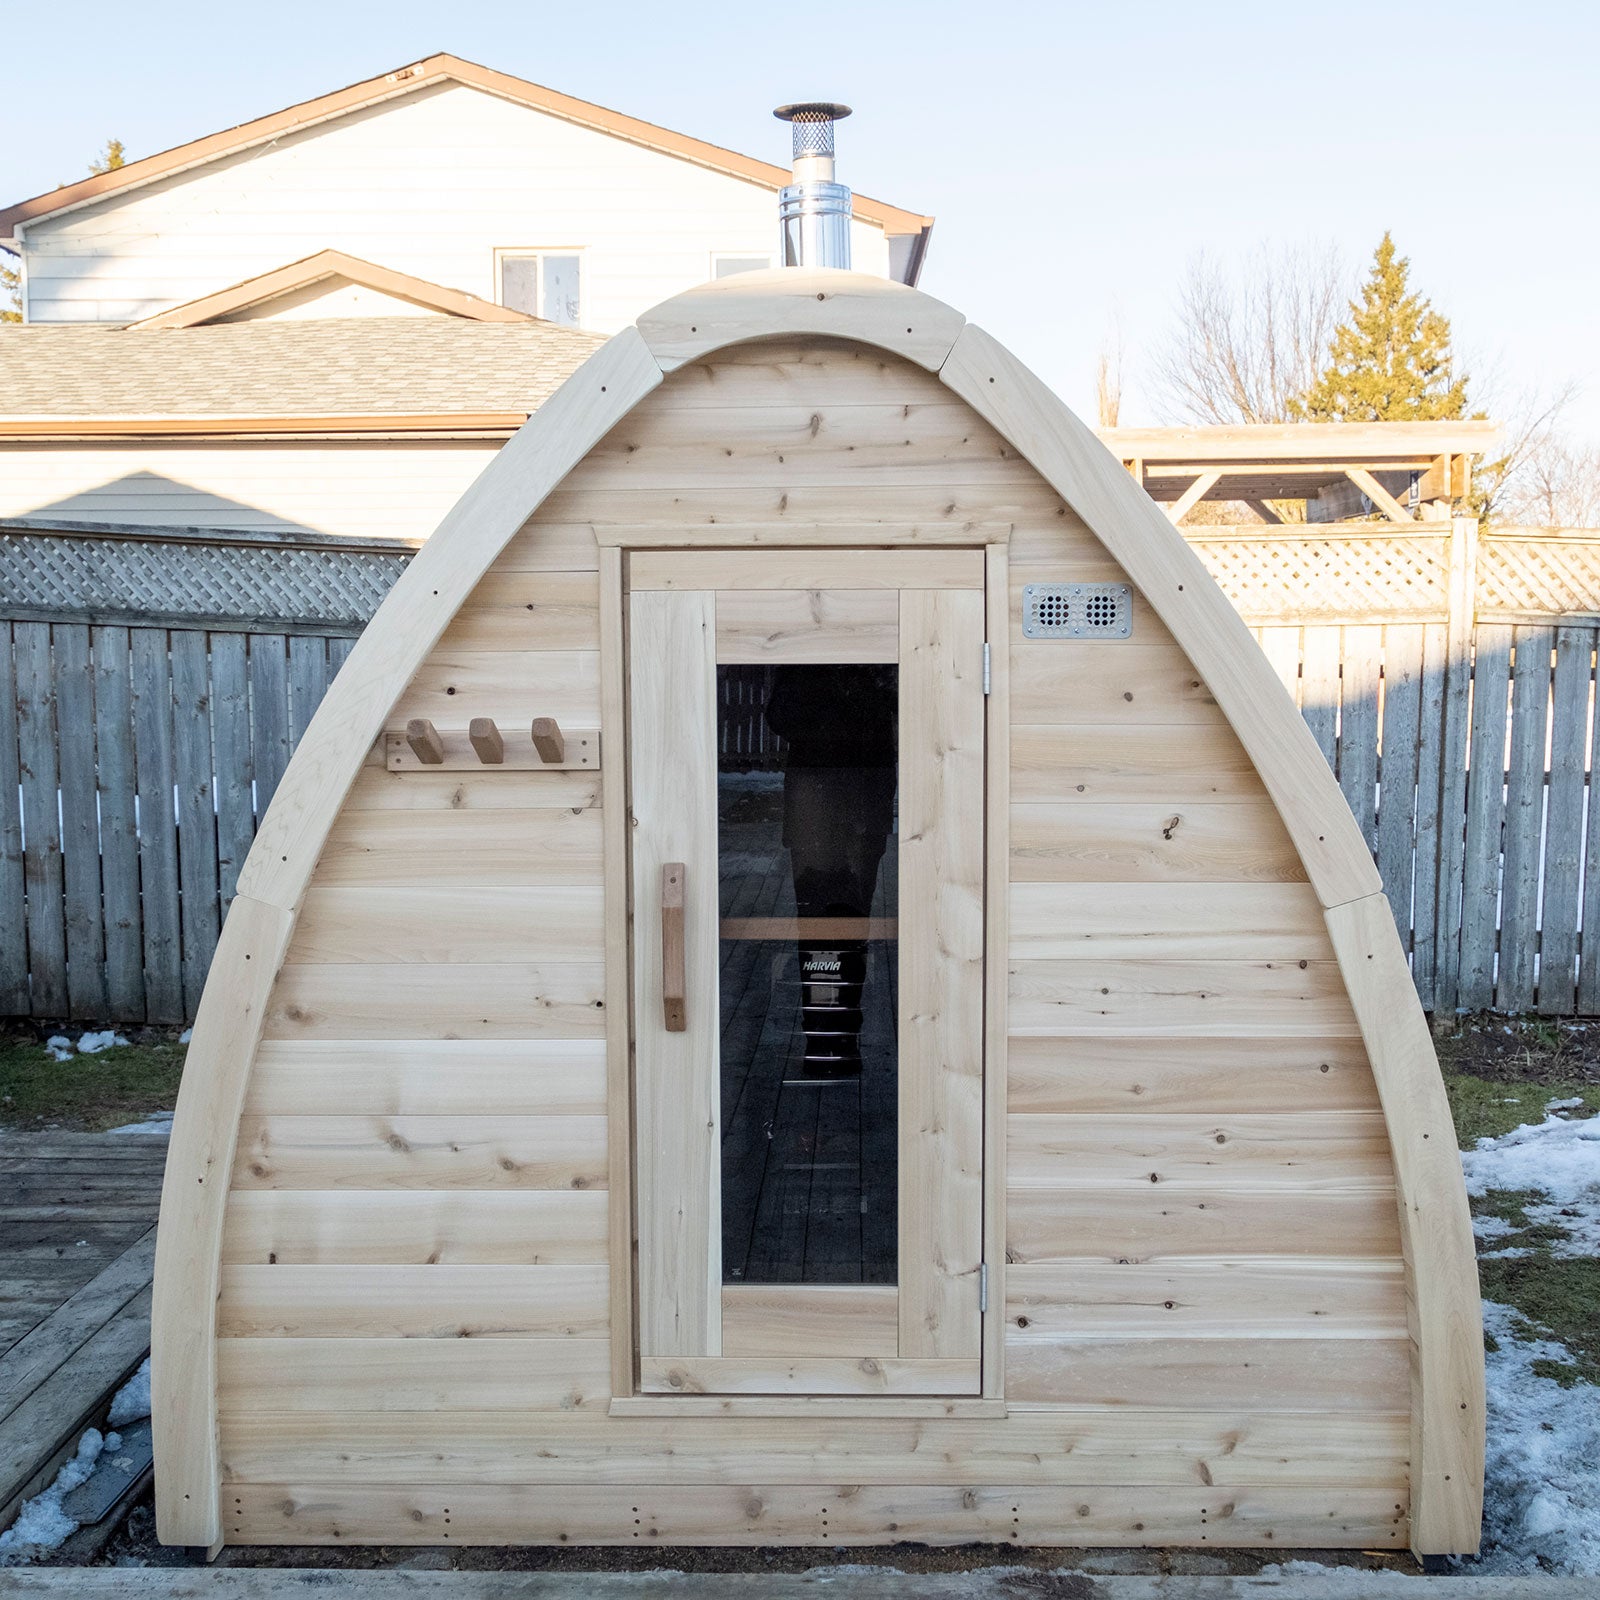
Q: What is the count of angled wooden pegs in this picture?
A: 3